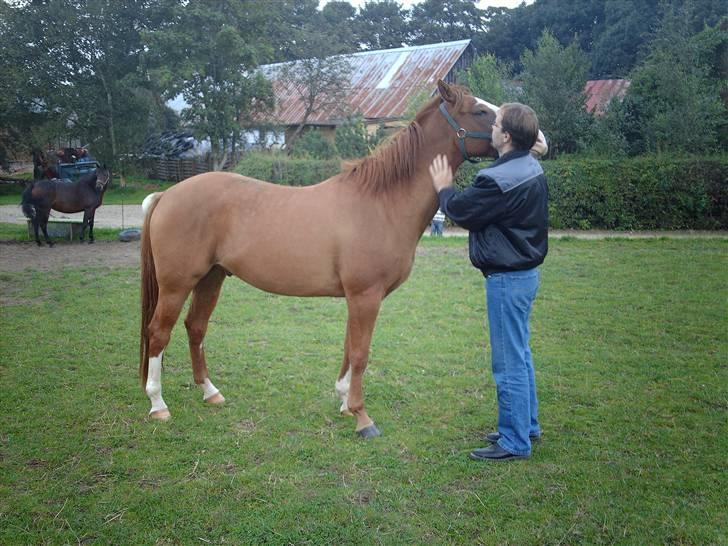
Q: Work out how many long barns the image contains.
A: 1